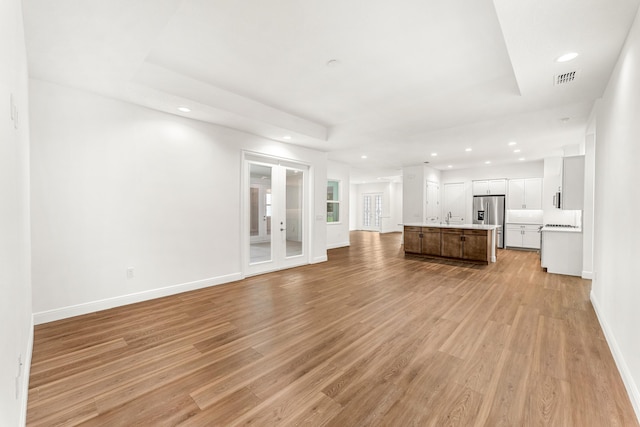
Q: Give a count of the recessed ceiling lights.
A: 11